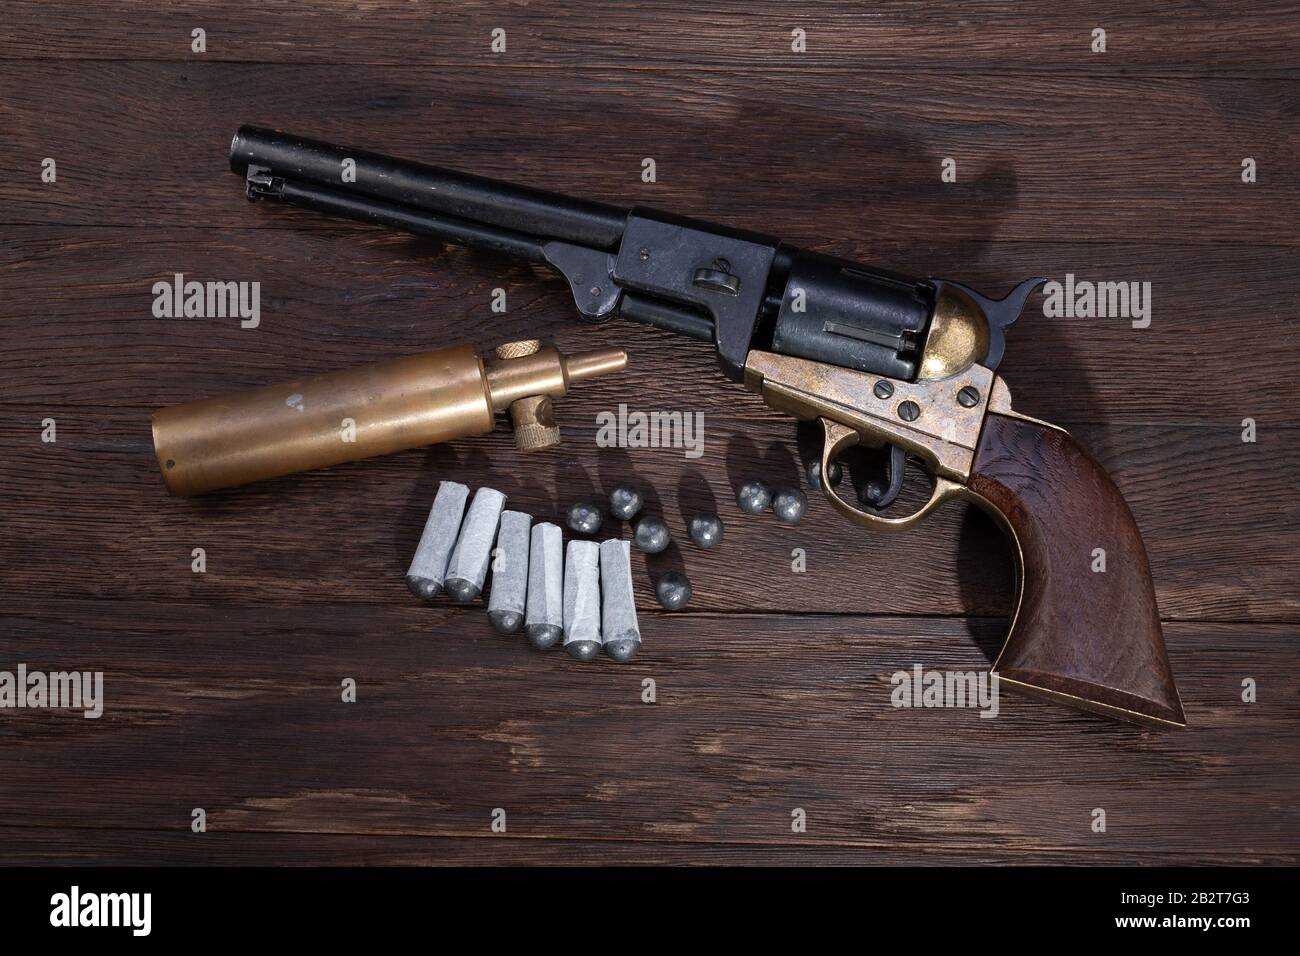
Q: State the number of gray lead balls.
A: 9